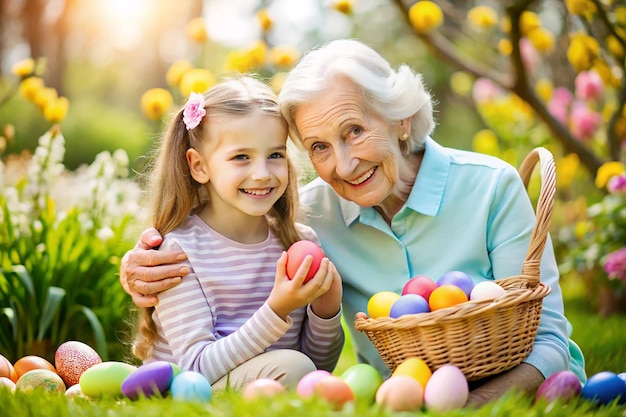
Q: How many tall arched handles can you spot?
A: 1